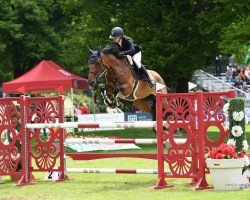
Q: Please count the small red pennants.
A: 2